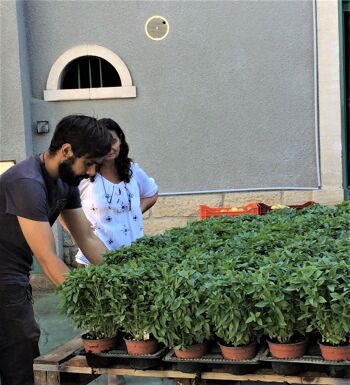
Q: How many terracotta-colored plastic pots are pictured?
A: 6